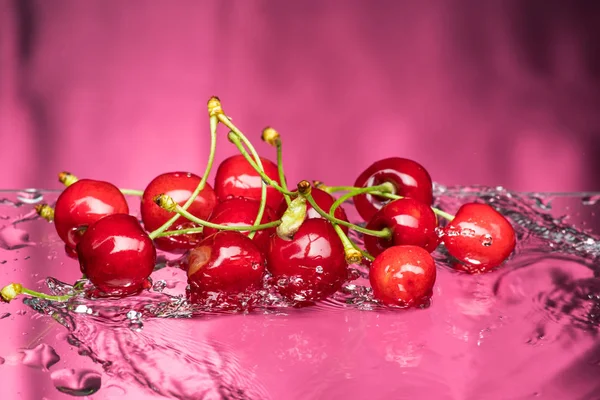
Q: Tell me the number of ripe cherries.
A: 12